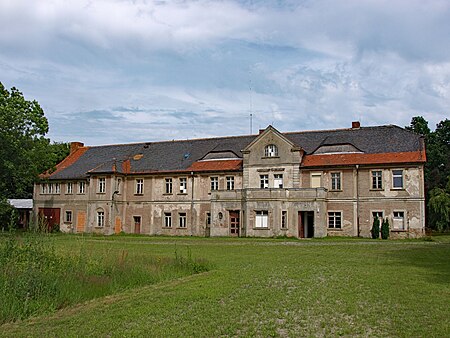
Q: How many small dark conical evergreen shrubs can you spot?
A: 2